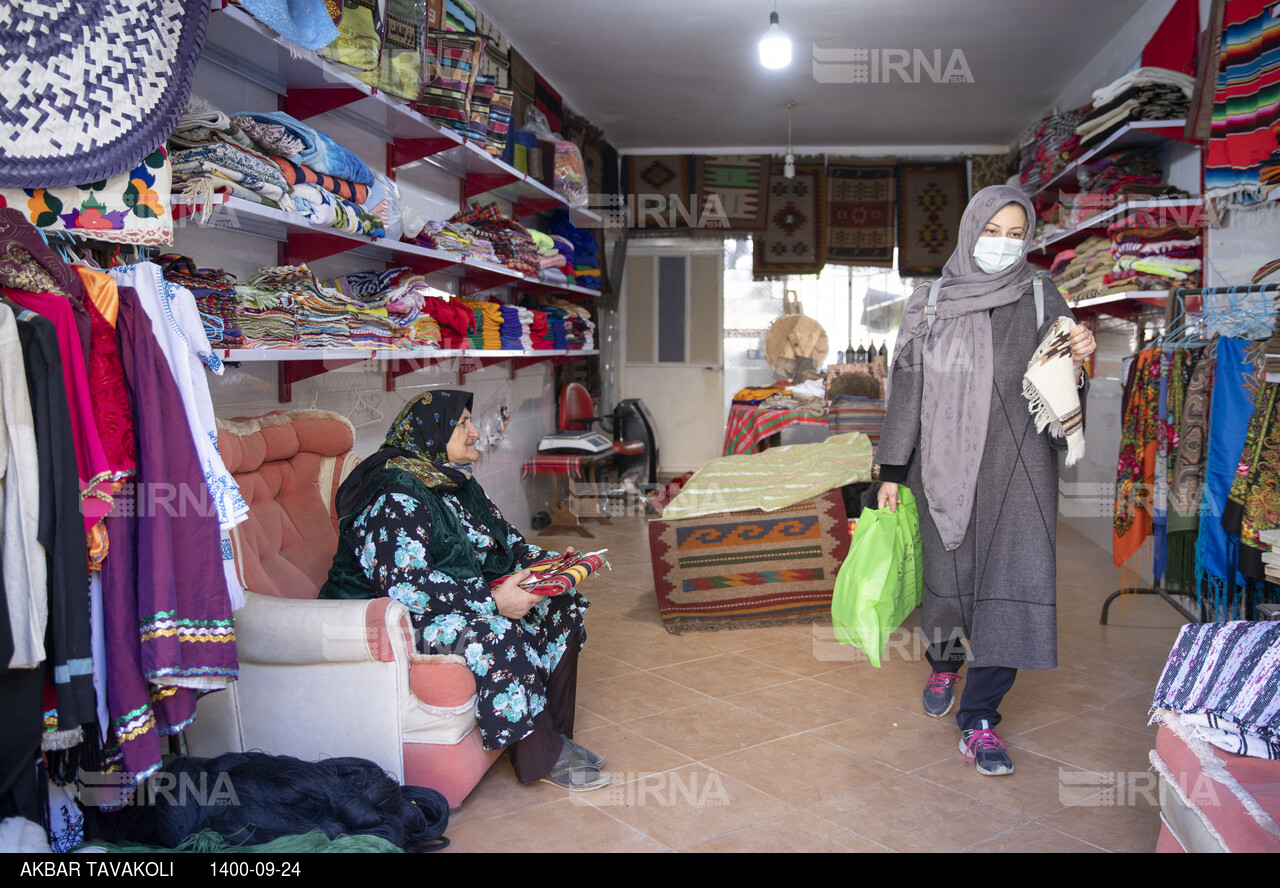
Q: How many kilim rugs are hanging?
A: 5